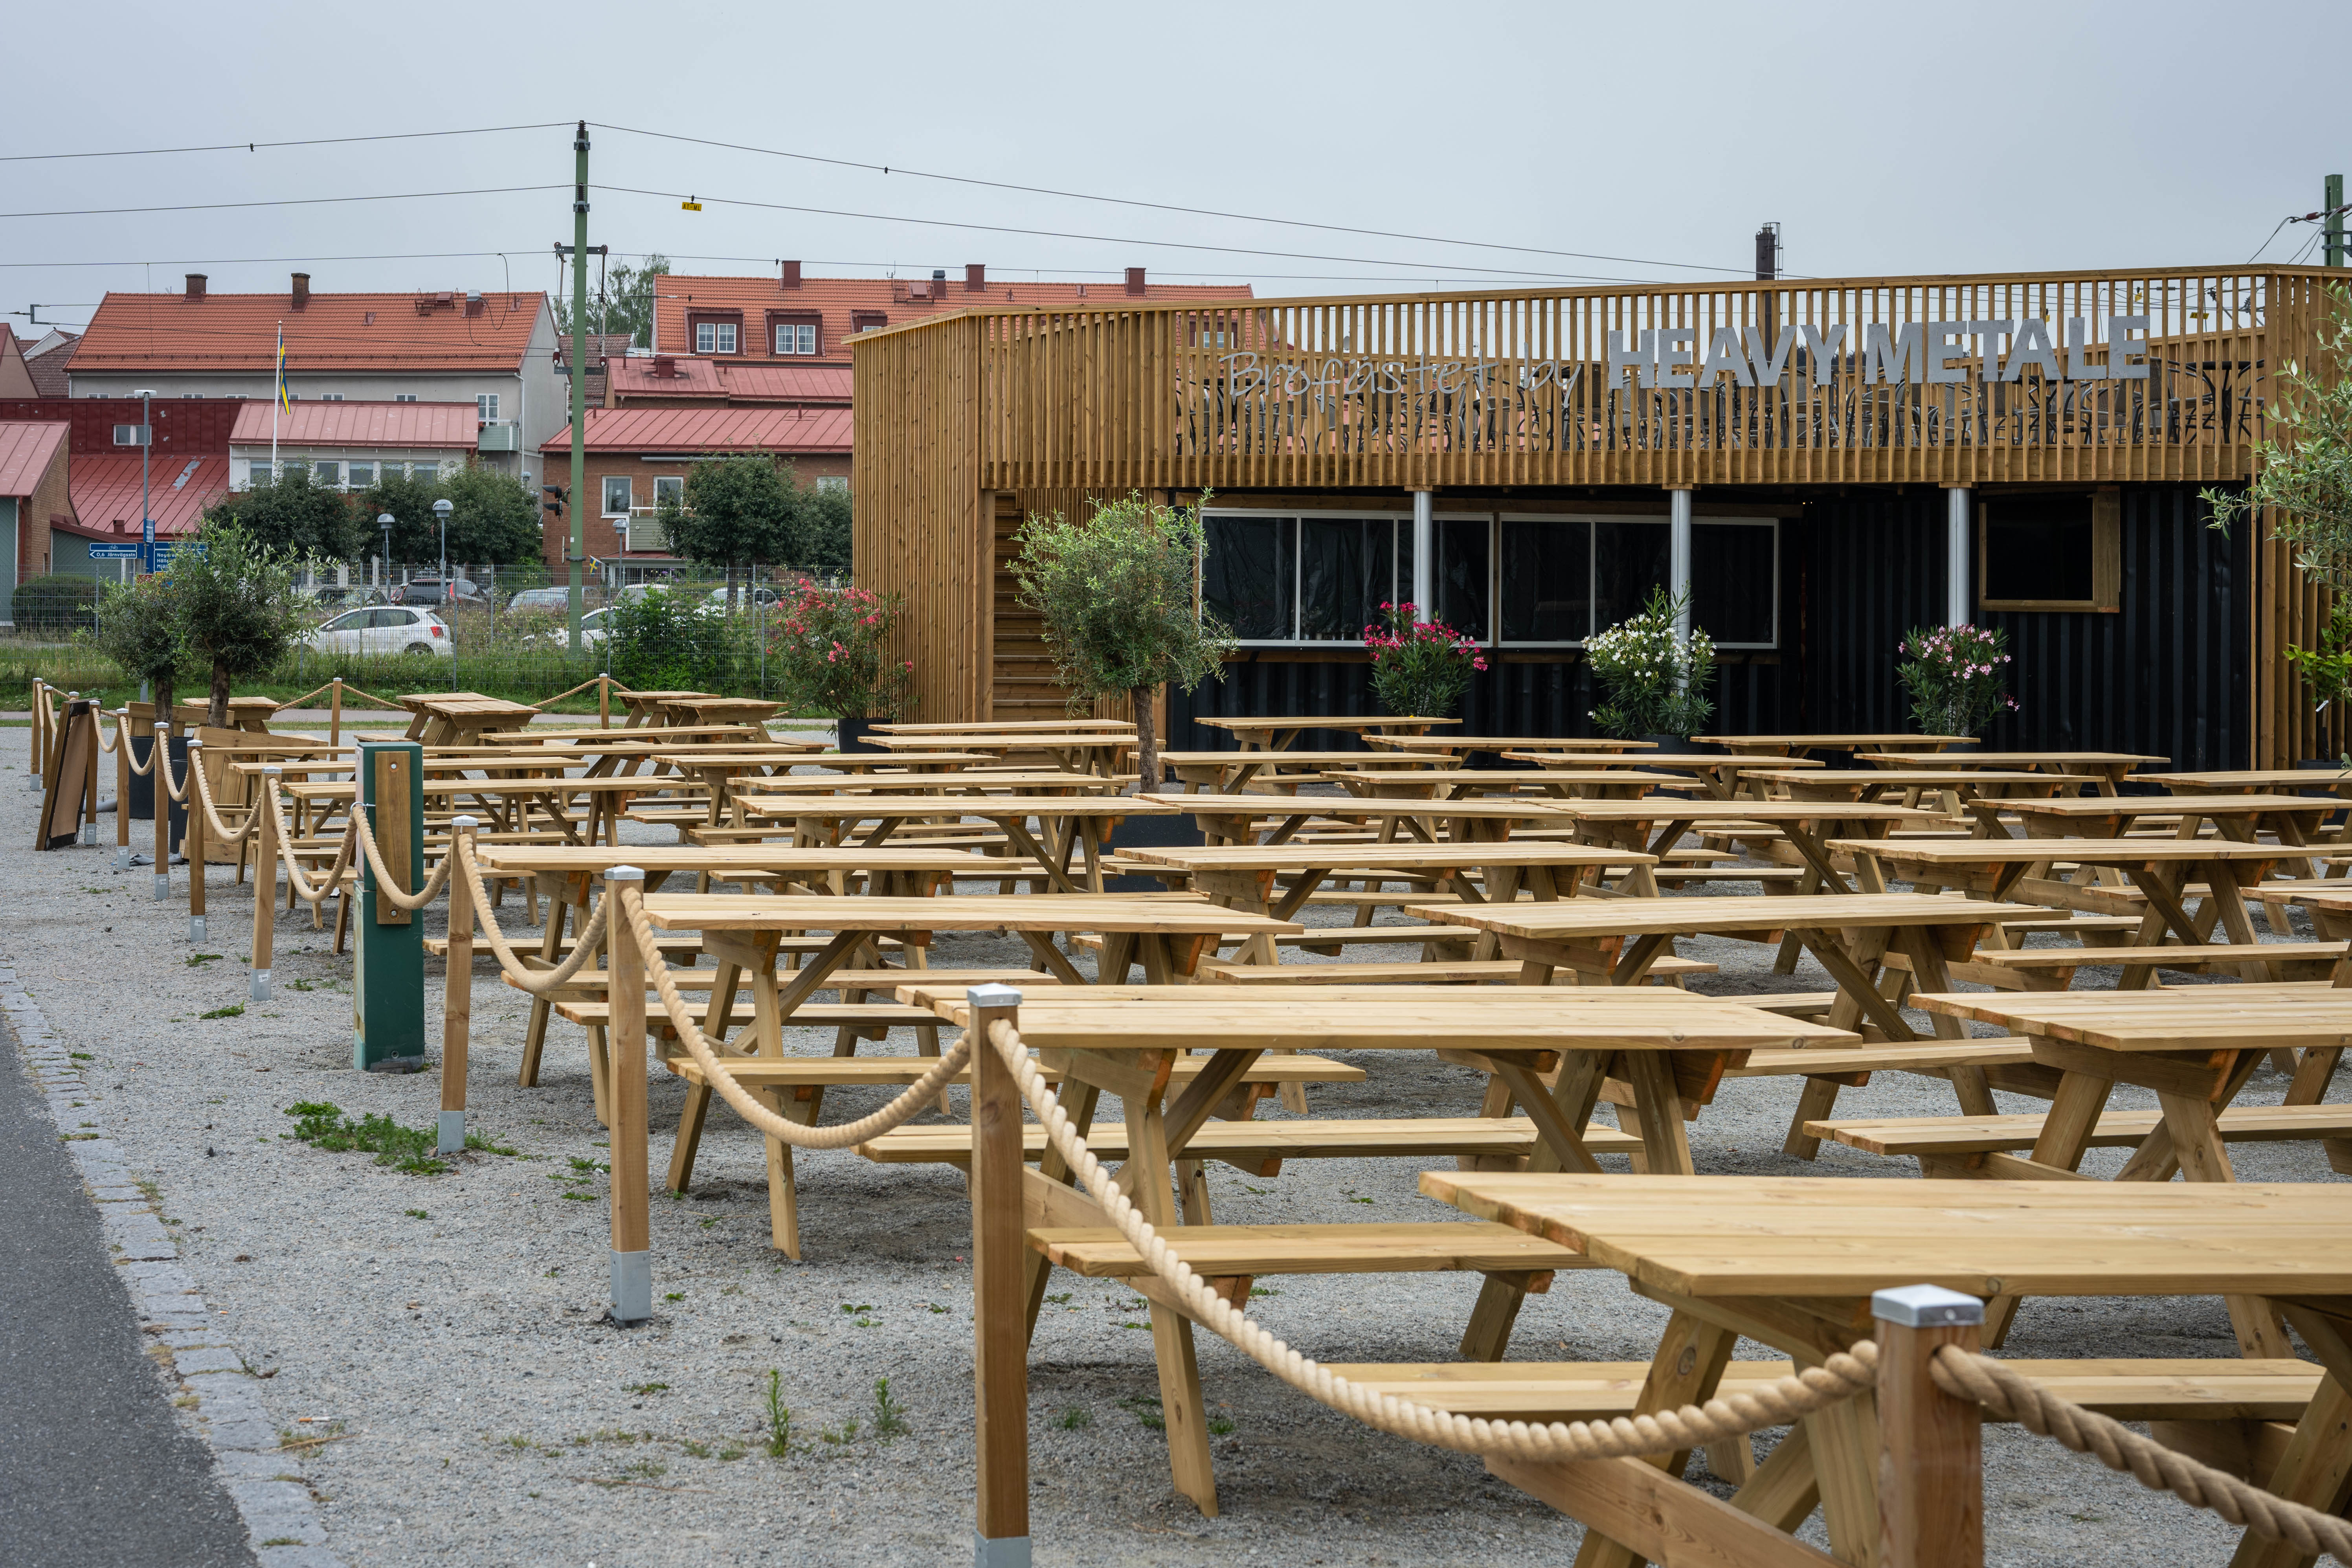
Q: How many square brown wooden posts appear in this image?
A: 14